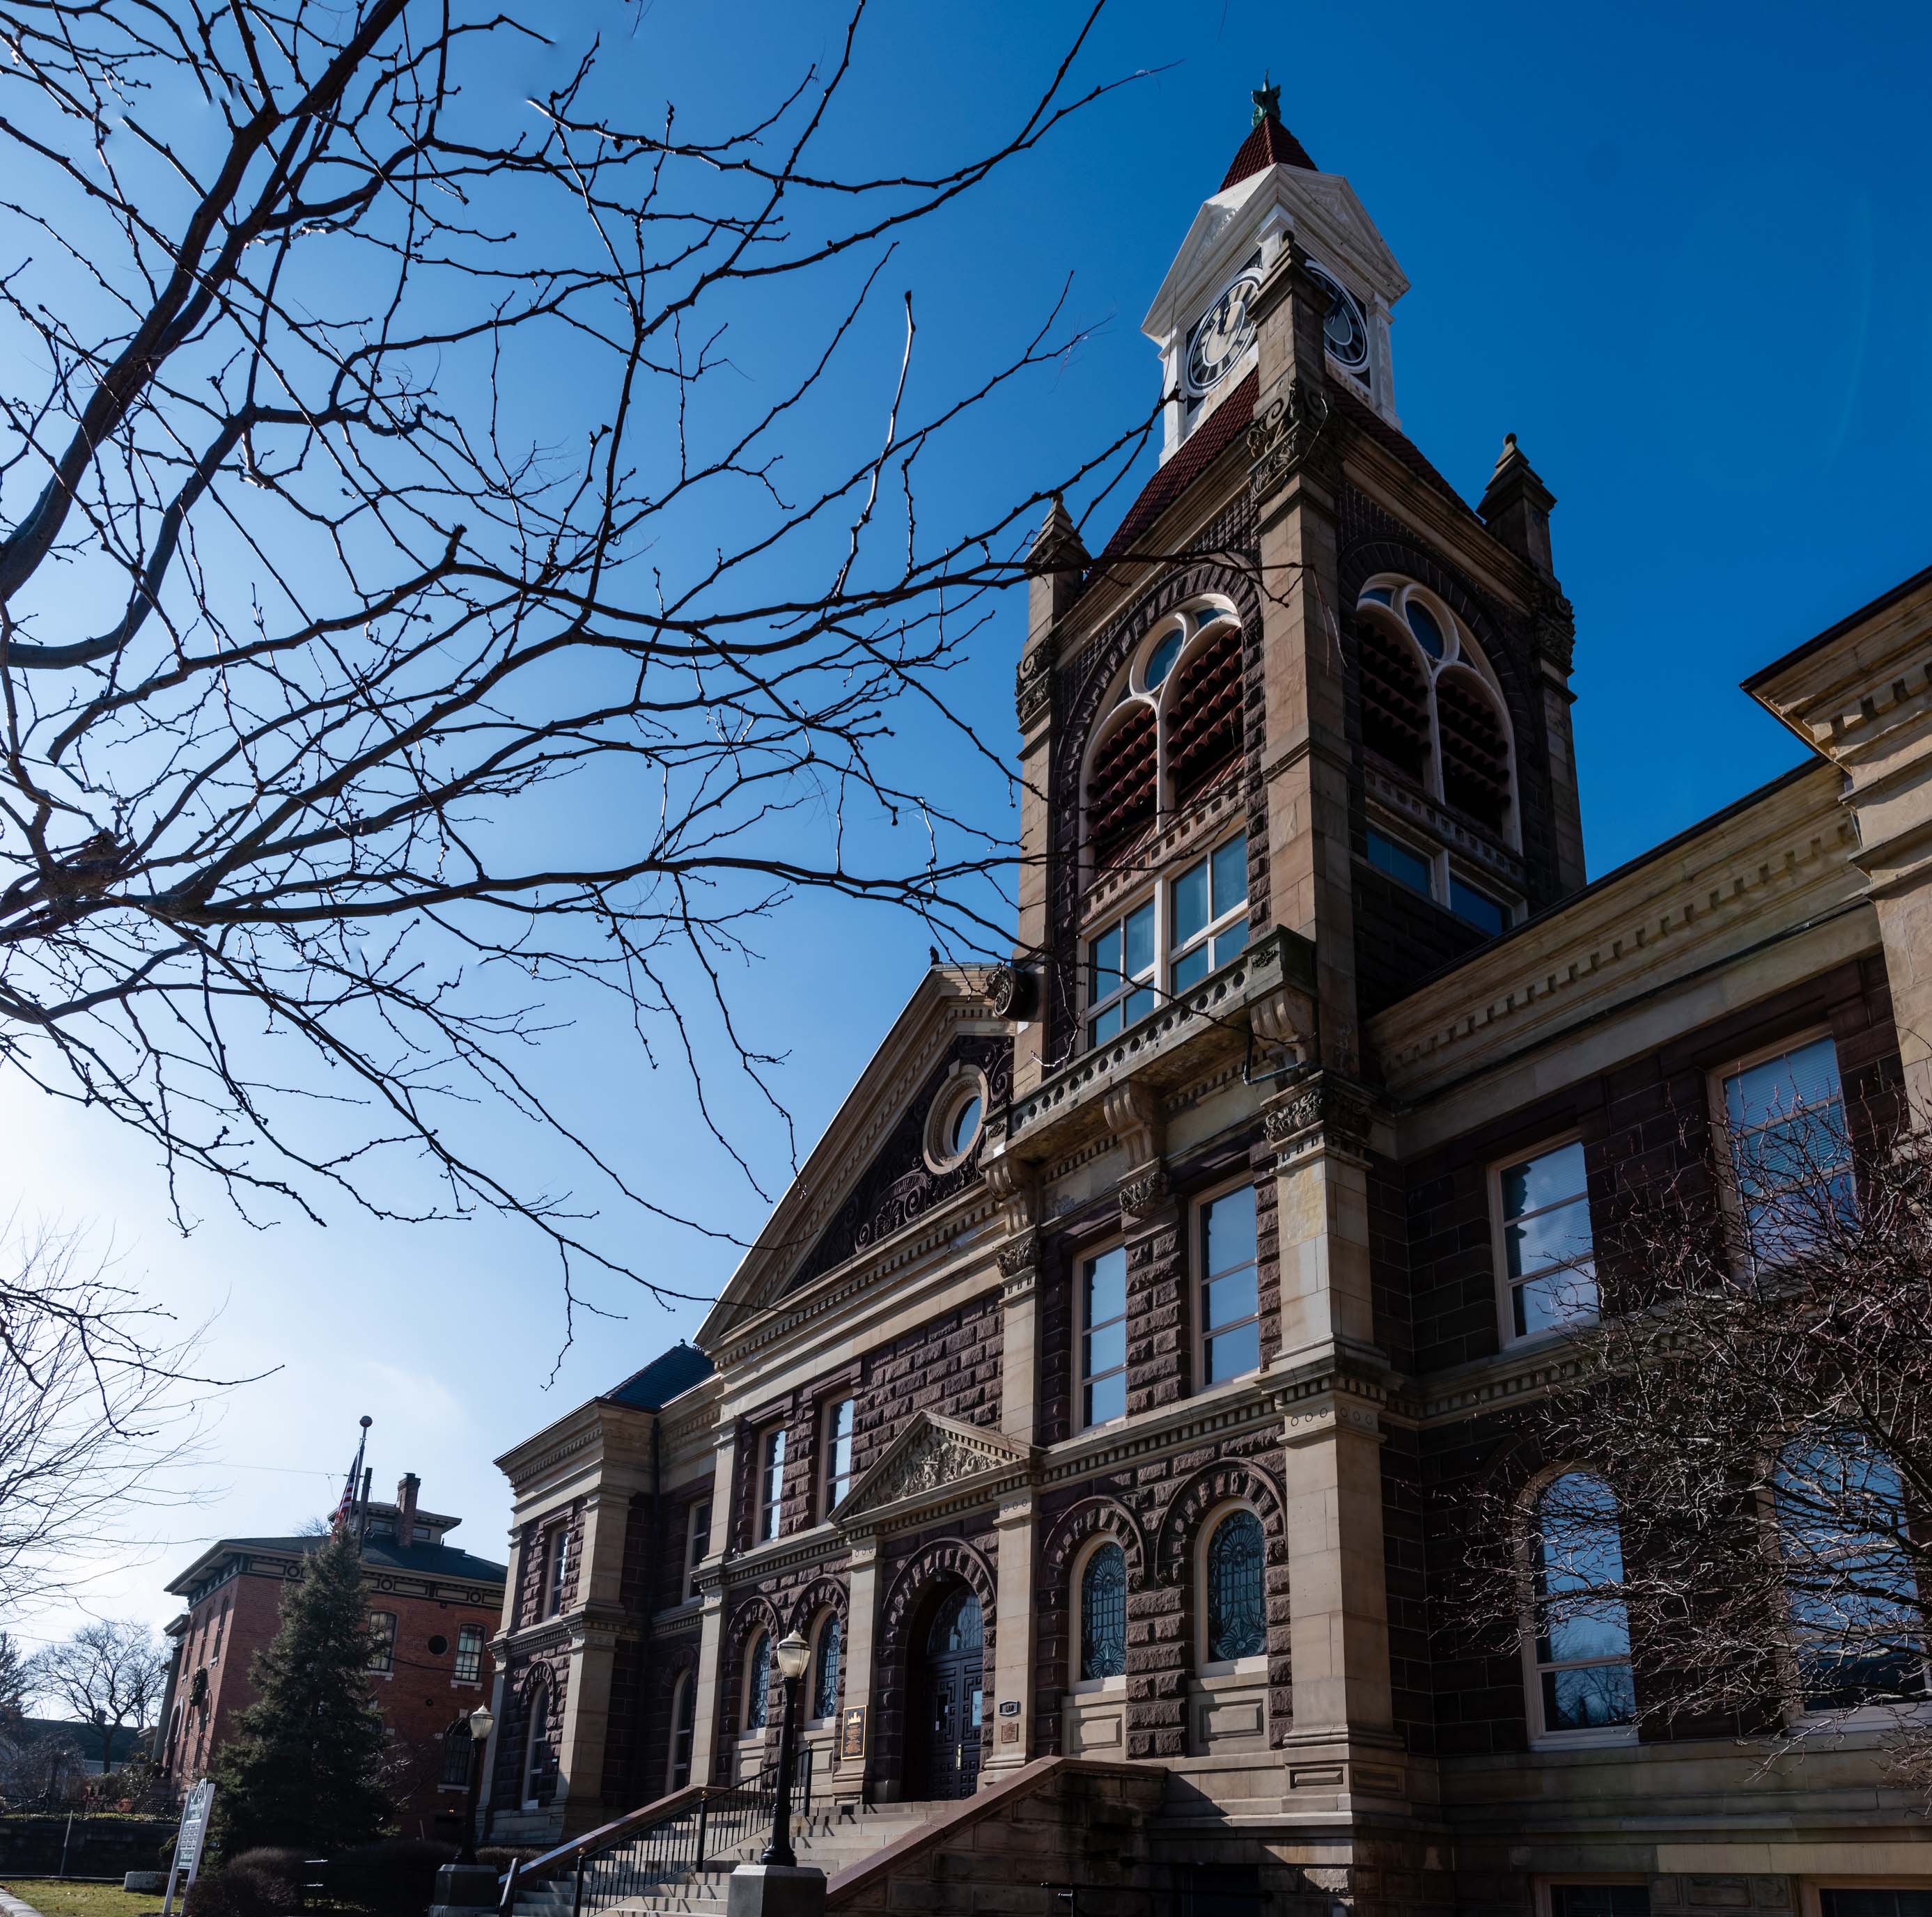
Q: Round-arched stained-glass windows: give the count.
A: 4